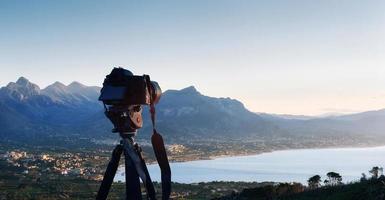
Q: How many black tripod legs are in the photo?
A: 3